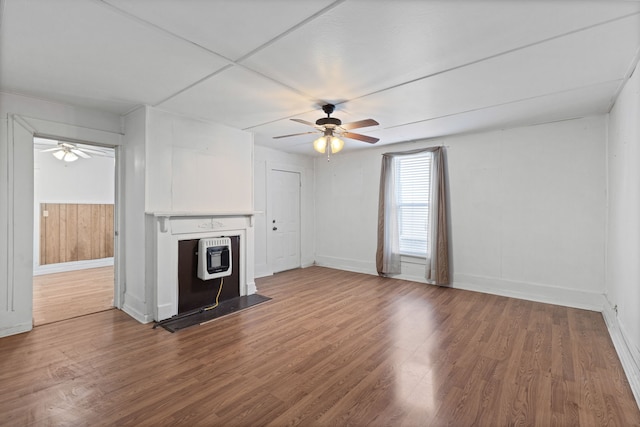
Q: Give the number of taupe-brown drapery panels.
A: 2